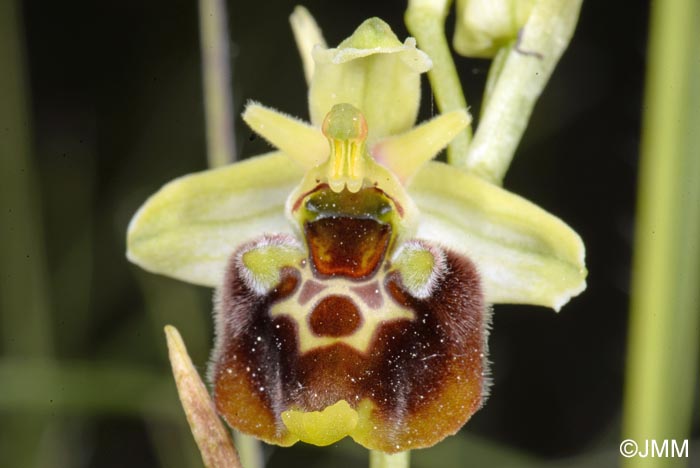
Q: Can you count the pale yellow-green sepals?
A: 3